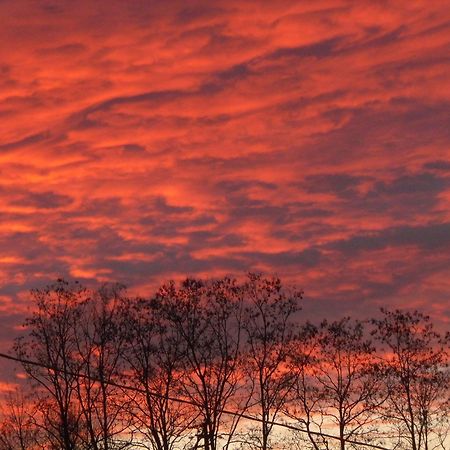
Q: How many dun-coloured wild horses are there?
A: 0